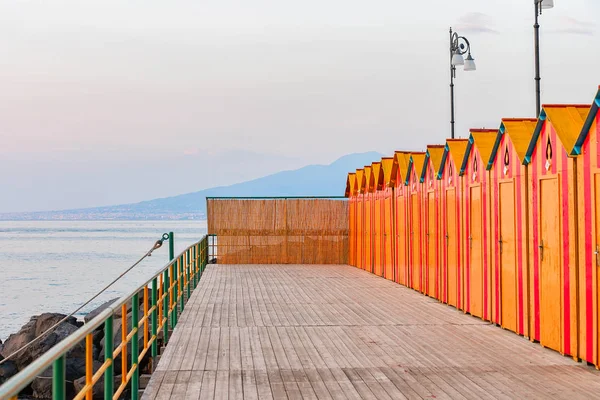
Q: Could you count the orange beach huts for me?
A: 13